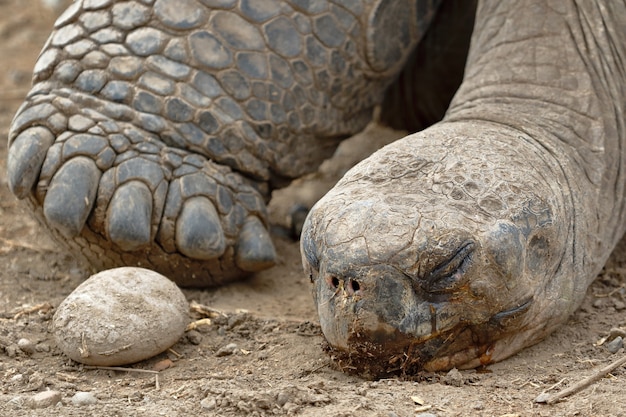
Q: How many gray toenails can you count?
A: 5